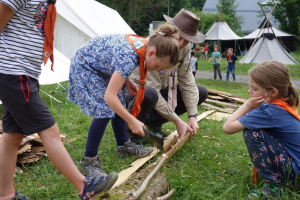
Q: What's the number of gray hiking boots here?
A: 2